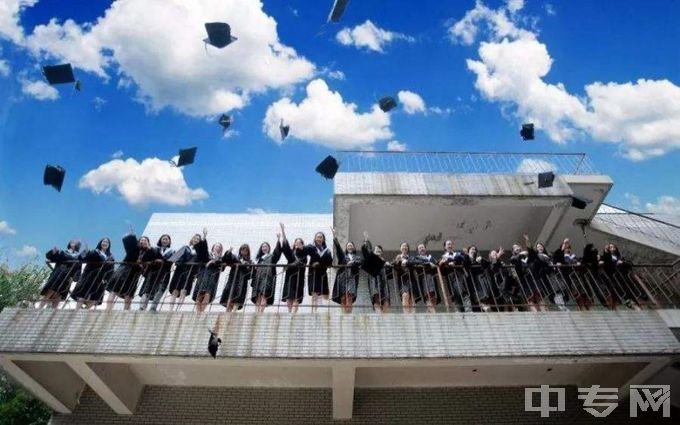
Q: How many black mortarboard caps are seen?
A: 13